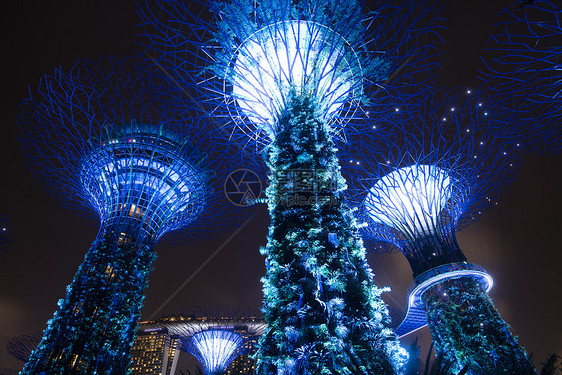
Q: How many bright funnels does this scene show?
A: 4